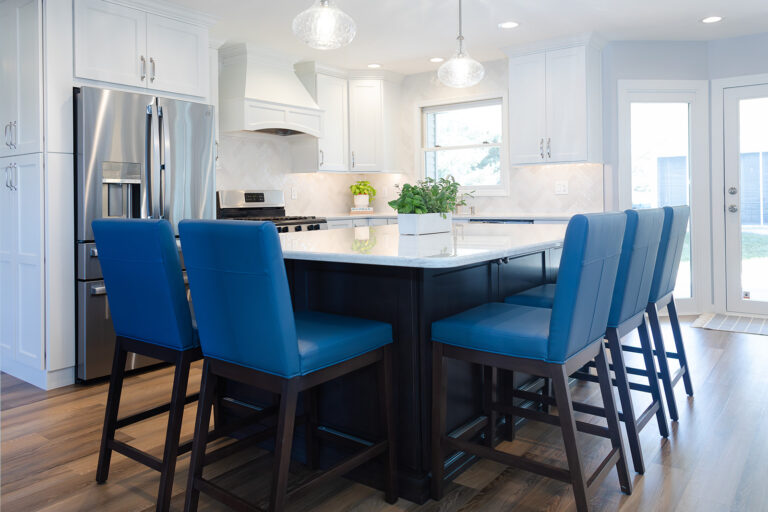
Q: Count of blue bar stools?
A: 5